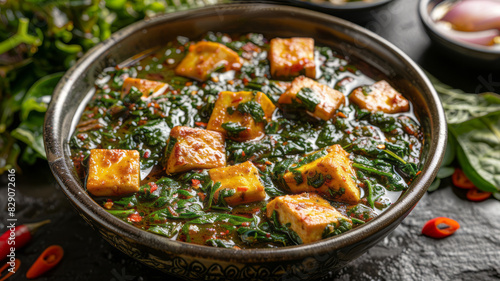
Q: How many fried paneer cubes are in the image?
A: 11